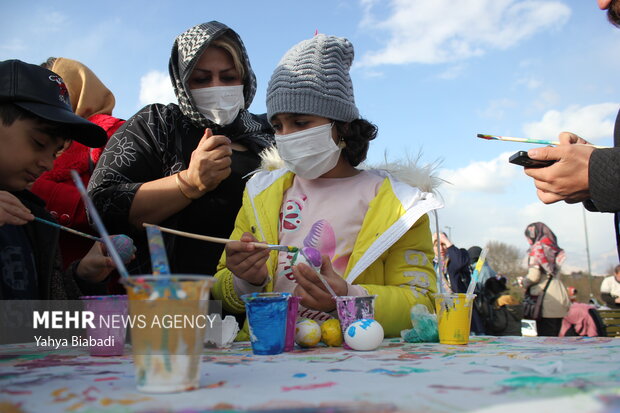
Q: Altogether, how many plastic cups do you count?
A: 6